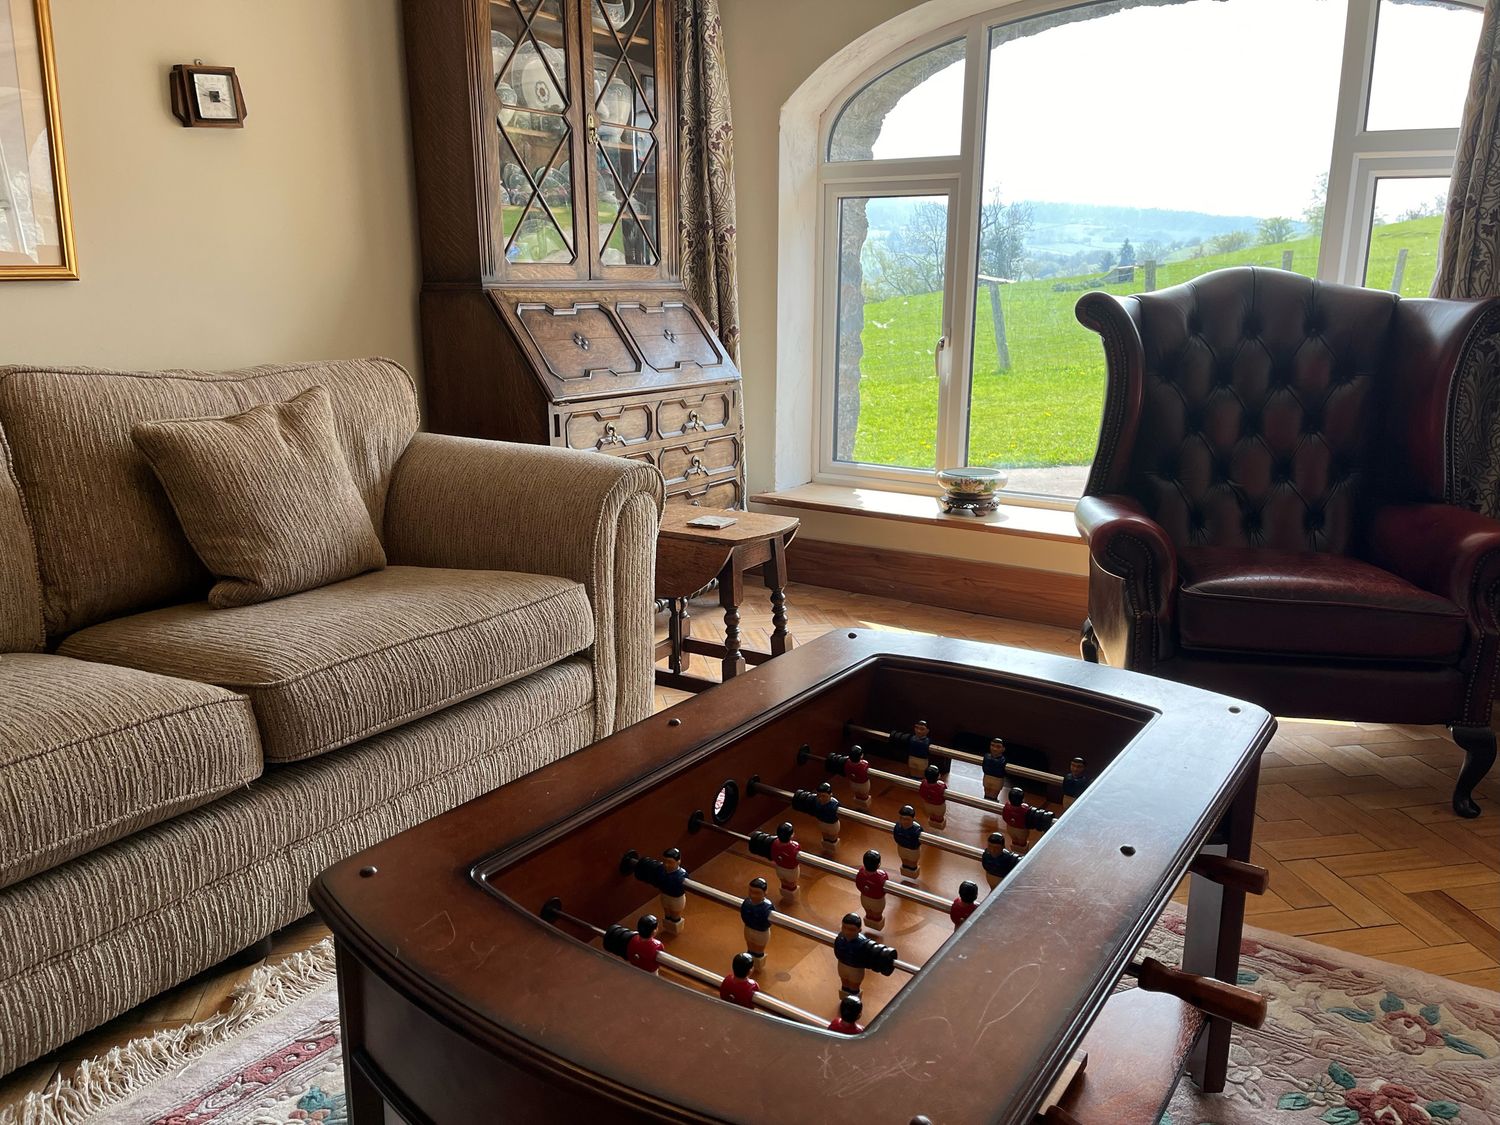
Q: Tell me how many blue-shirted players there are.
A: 9